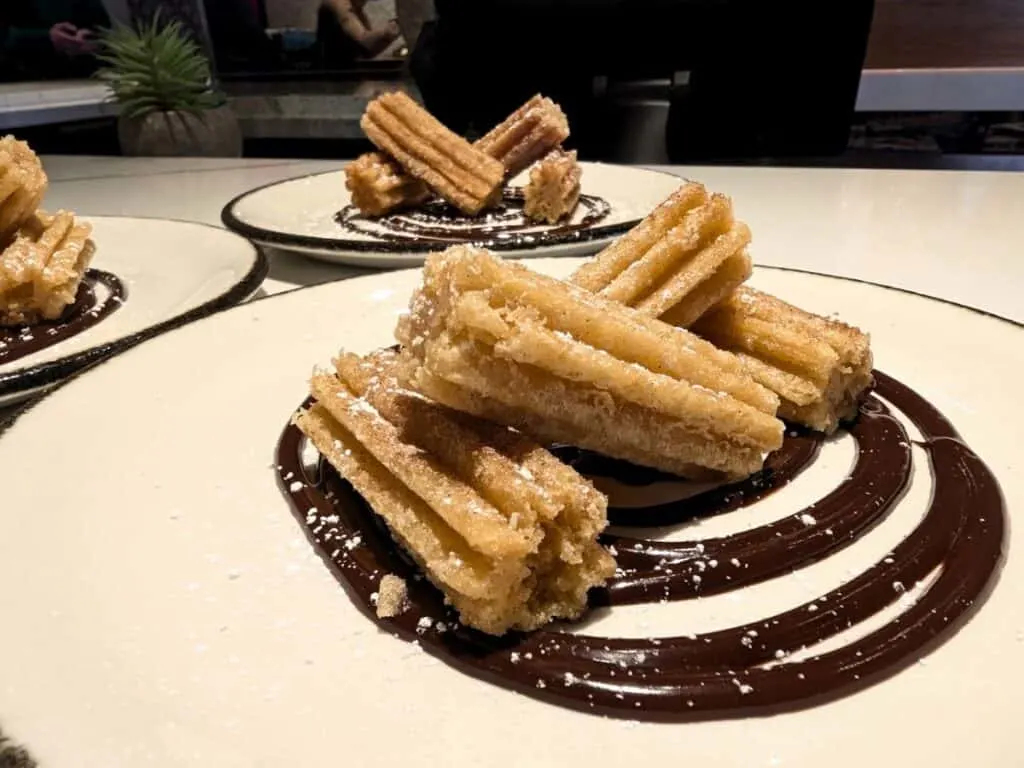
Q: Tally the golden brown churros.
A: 10